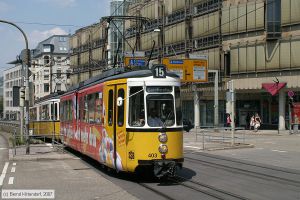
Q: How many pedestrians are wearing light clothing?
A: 2